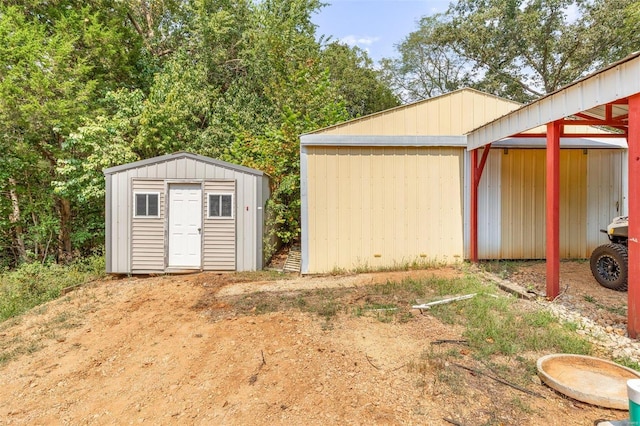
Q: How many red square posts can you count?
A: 3